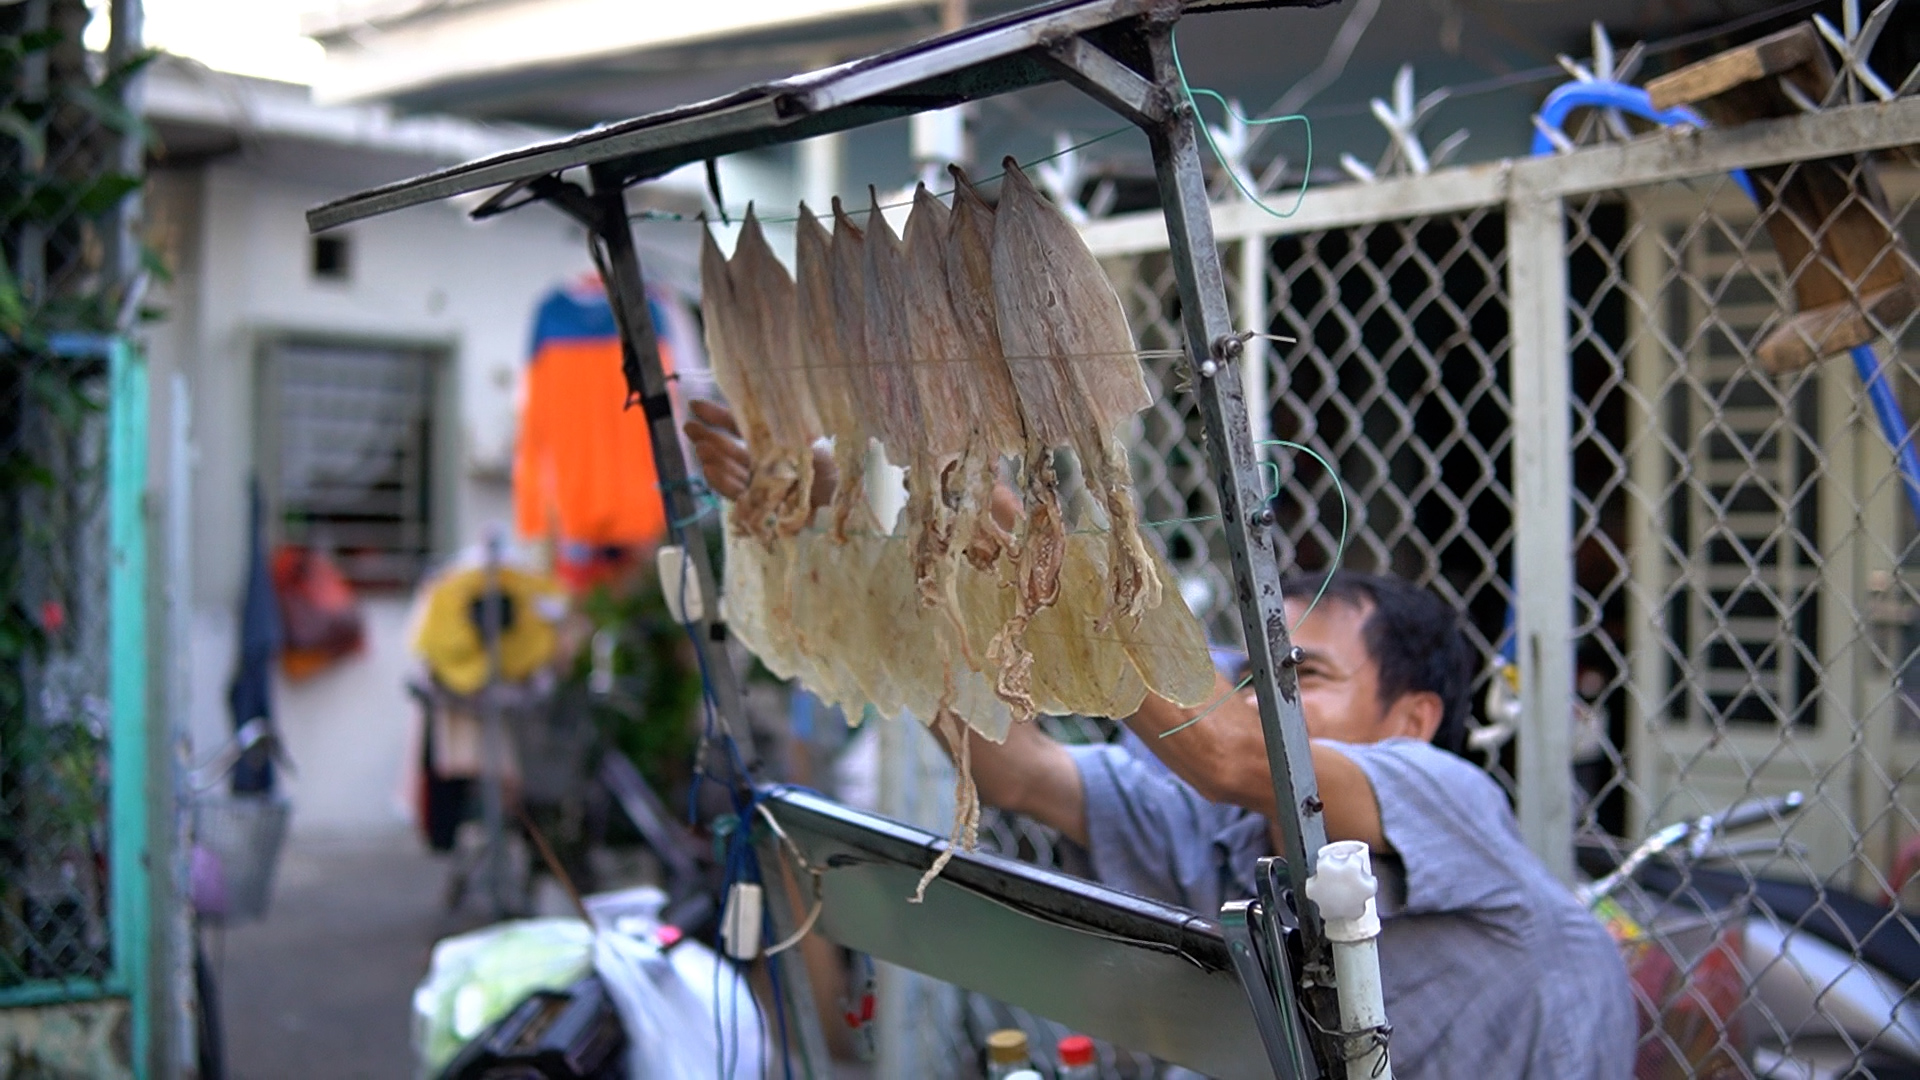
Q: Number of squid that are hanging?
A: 8